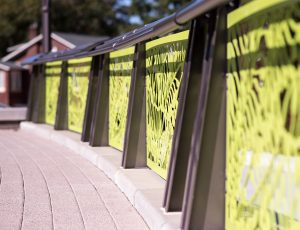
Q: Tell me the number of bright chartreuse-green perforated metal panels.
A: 5